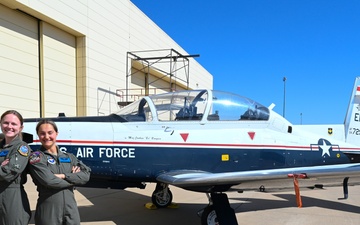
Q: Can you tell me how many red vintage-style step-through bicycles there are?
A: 0